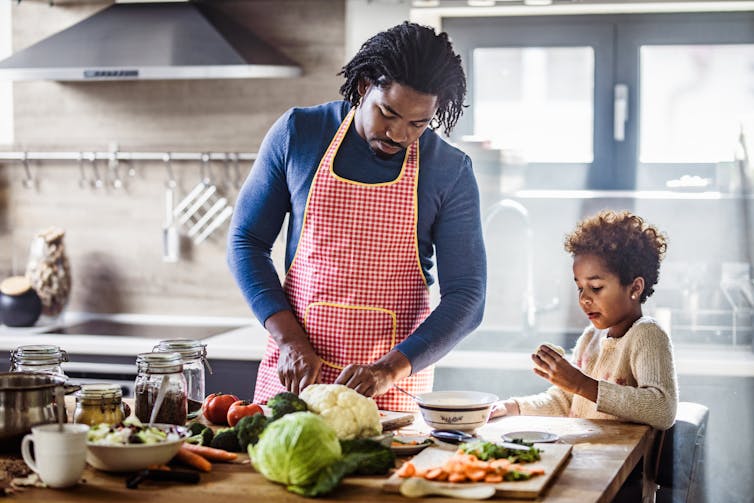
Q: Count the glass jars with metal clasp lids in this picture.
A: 4